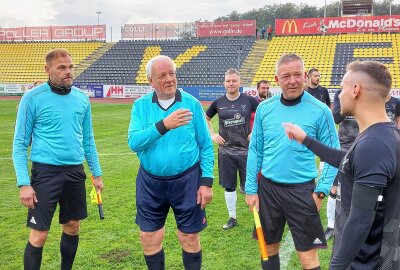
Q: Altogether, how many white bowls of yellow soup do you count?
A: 0